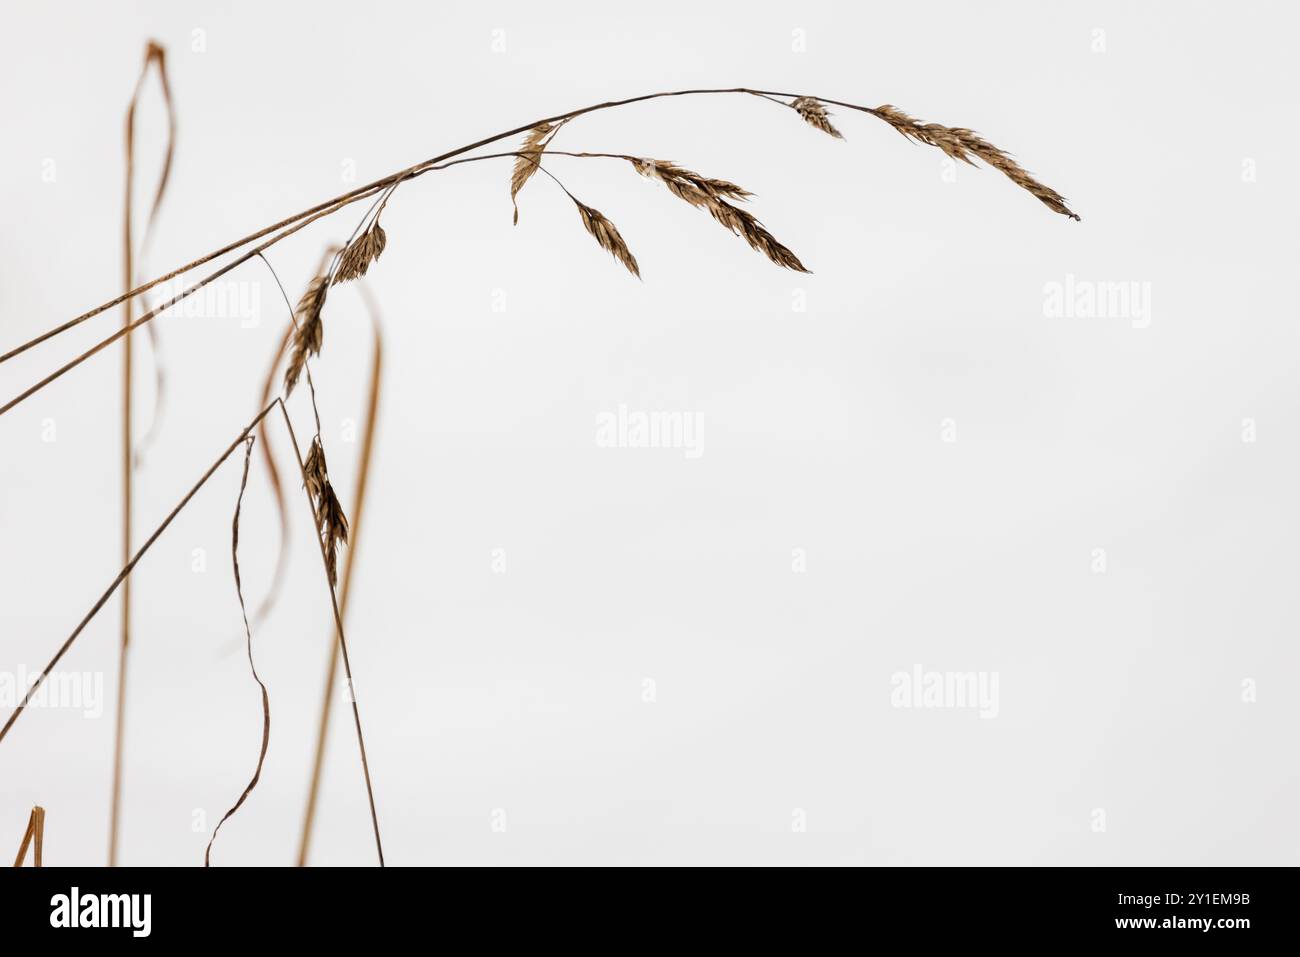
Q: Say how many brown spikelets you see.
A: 8